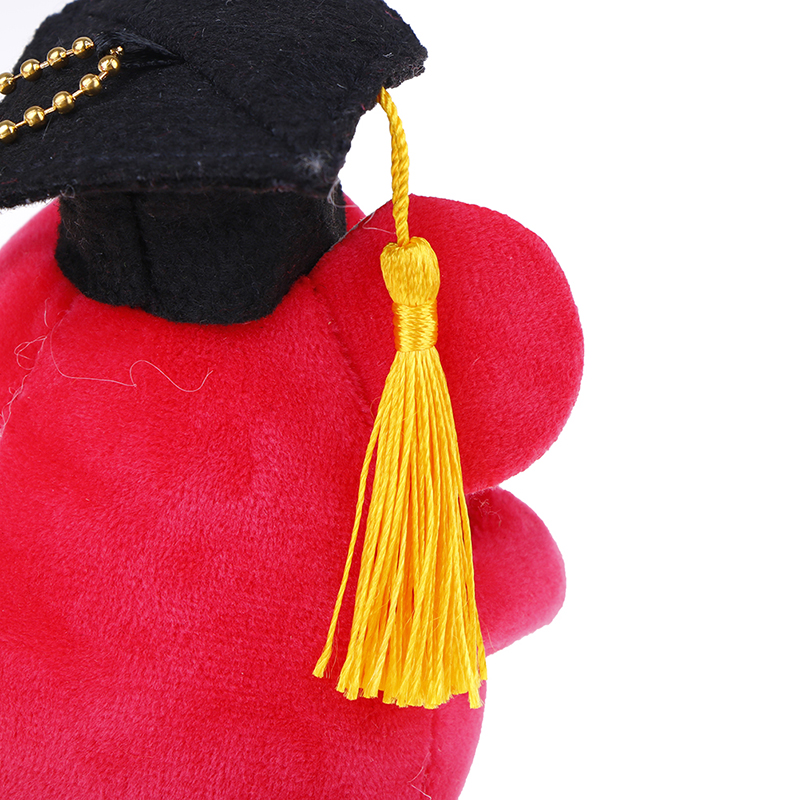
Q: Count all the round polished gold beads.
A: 9